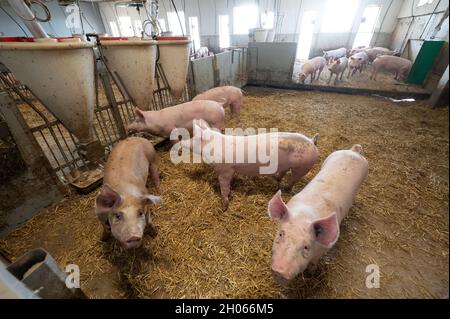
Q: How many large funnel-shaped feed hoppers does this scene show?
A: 3